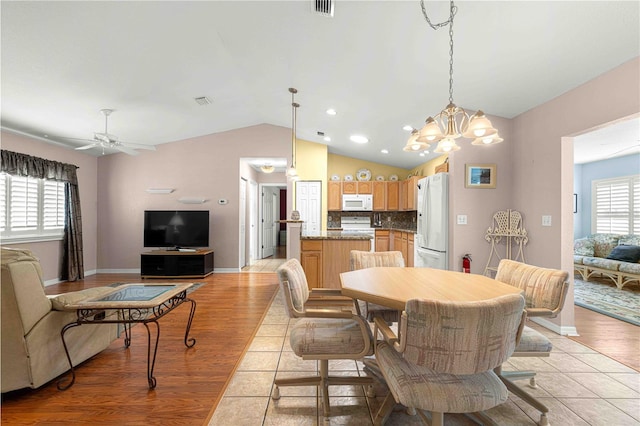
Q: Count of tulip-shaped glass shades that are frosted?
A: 5